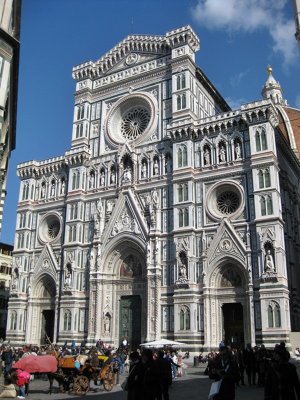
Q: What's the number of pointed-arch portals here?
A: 3